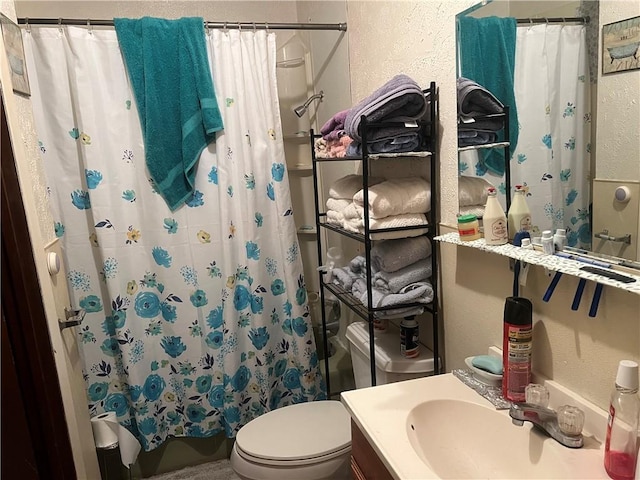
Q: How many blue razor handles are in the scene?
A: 3